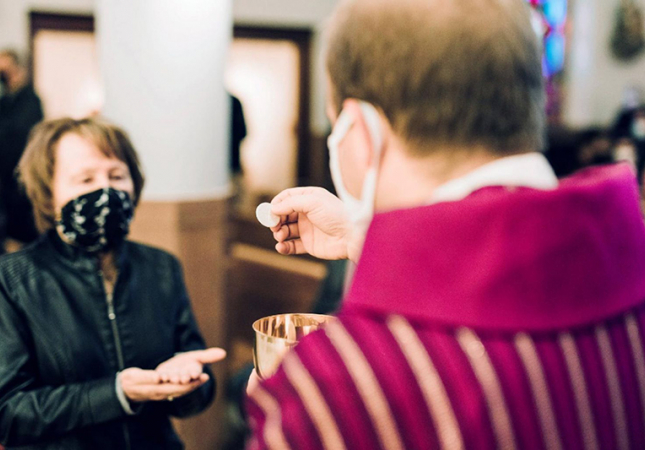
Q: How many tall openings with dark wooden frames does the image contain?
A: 2